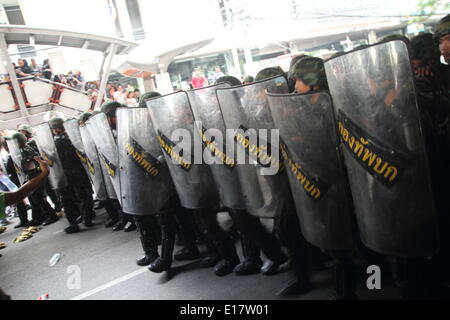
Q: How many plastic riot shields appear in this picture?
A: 11